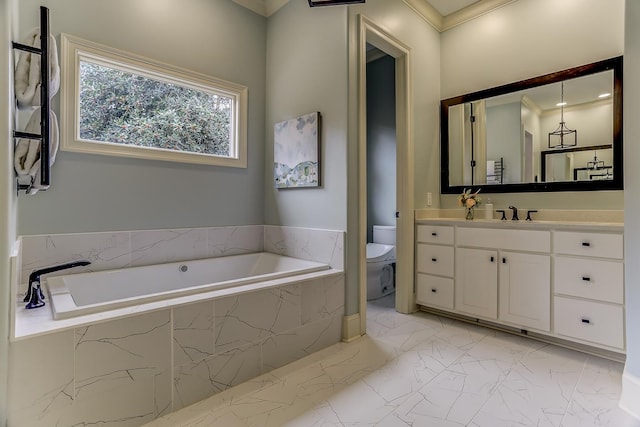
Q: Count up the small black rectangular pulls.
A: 8